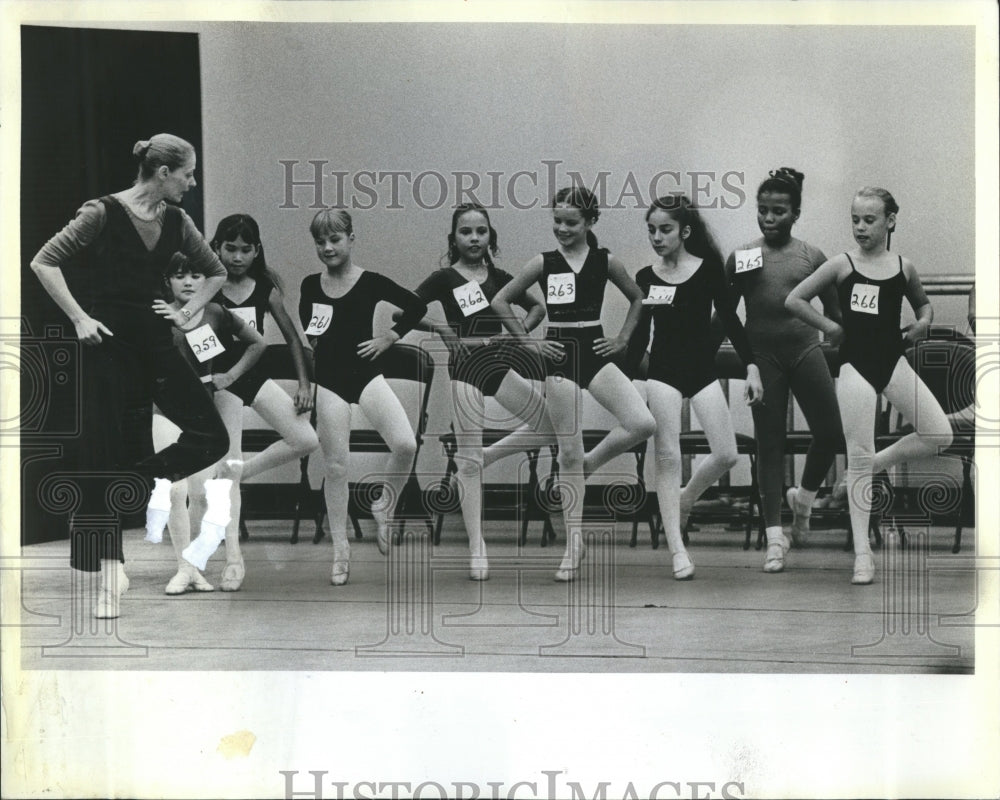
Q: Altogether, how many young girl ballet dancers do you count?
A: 8